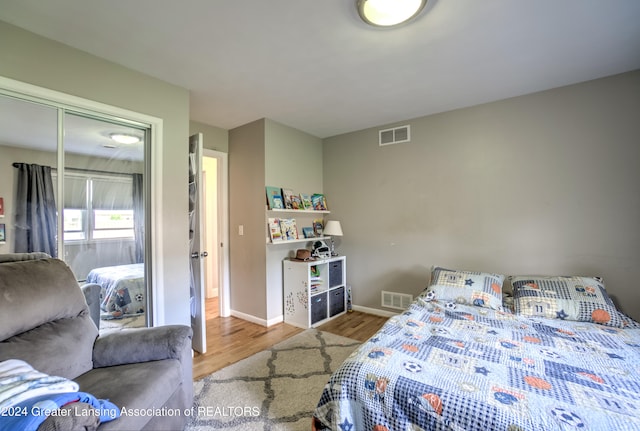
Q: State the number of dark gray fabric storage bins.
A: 3